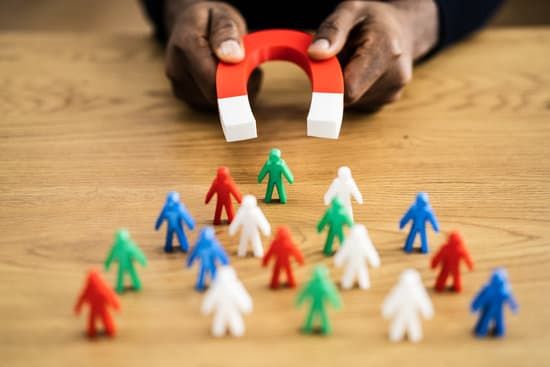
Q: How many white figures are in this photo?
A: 5